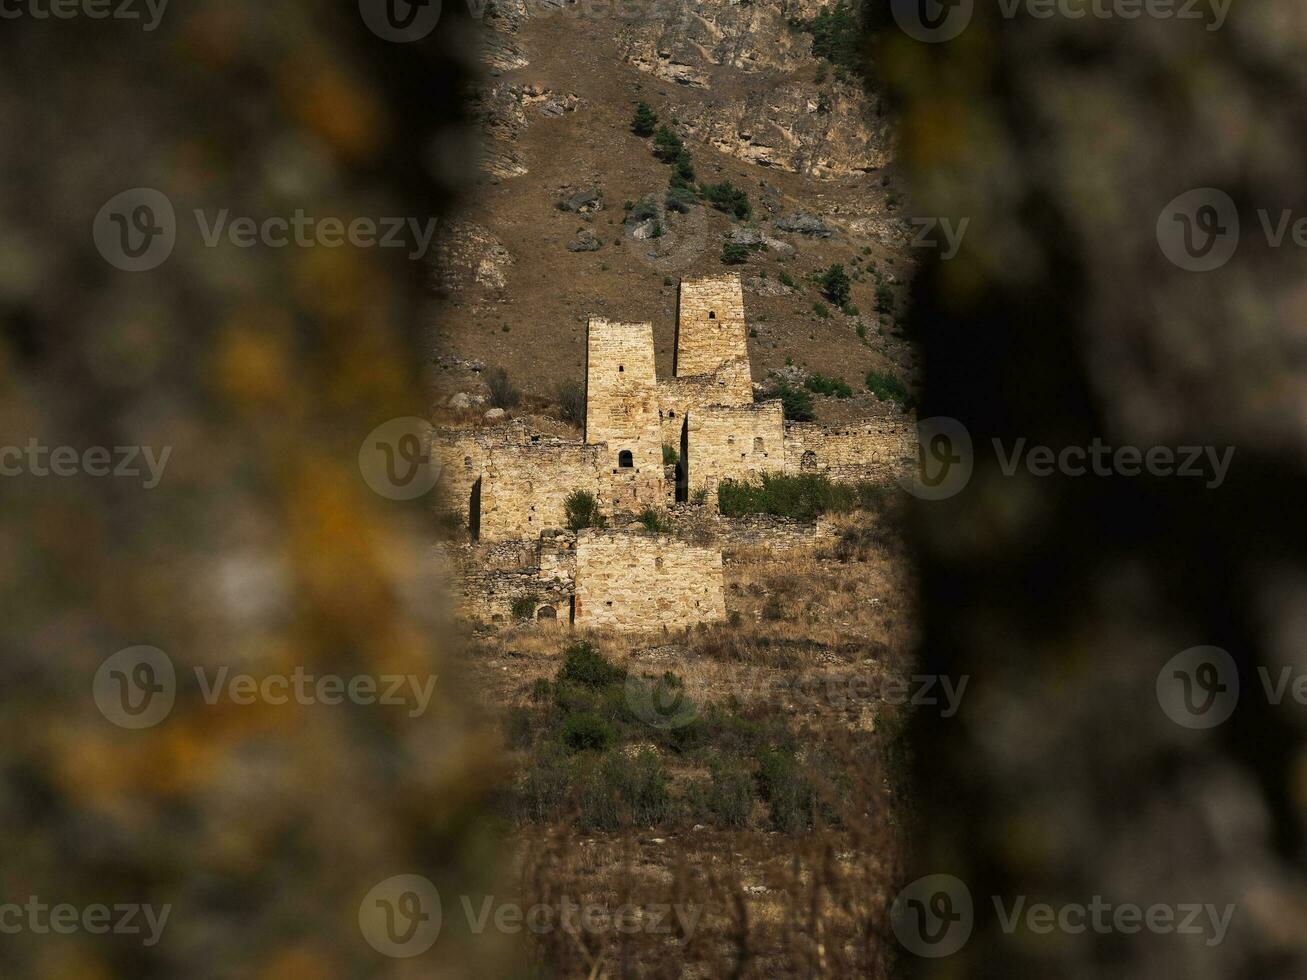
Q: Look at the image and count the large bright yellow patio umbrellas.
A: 0